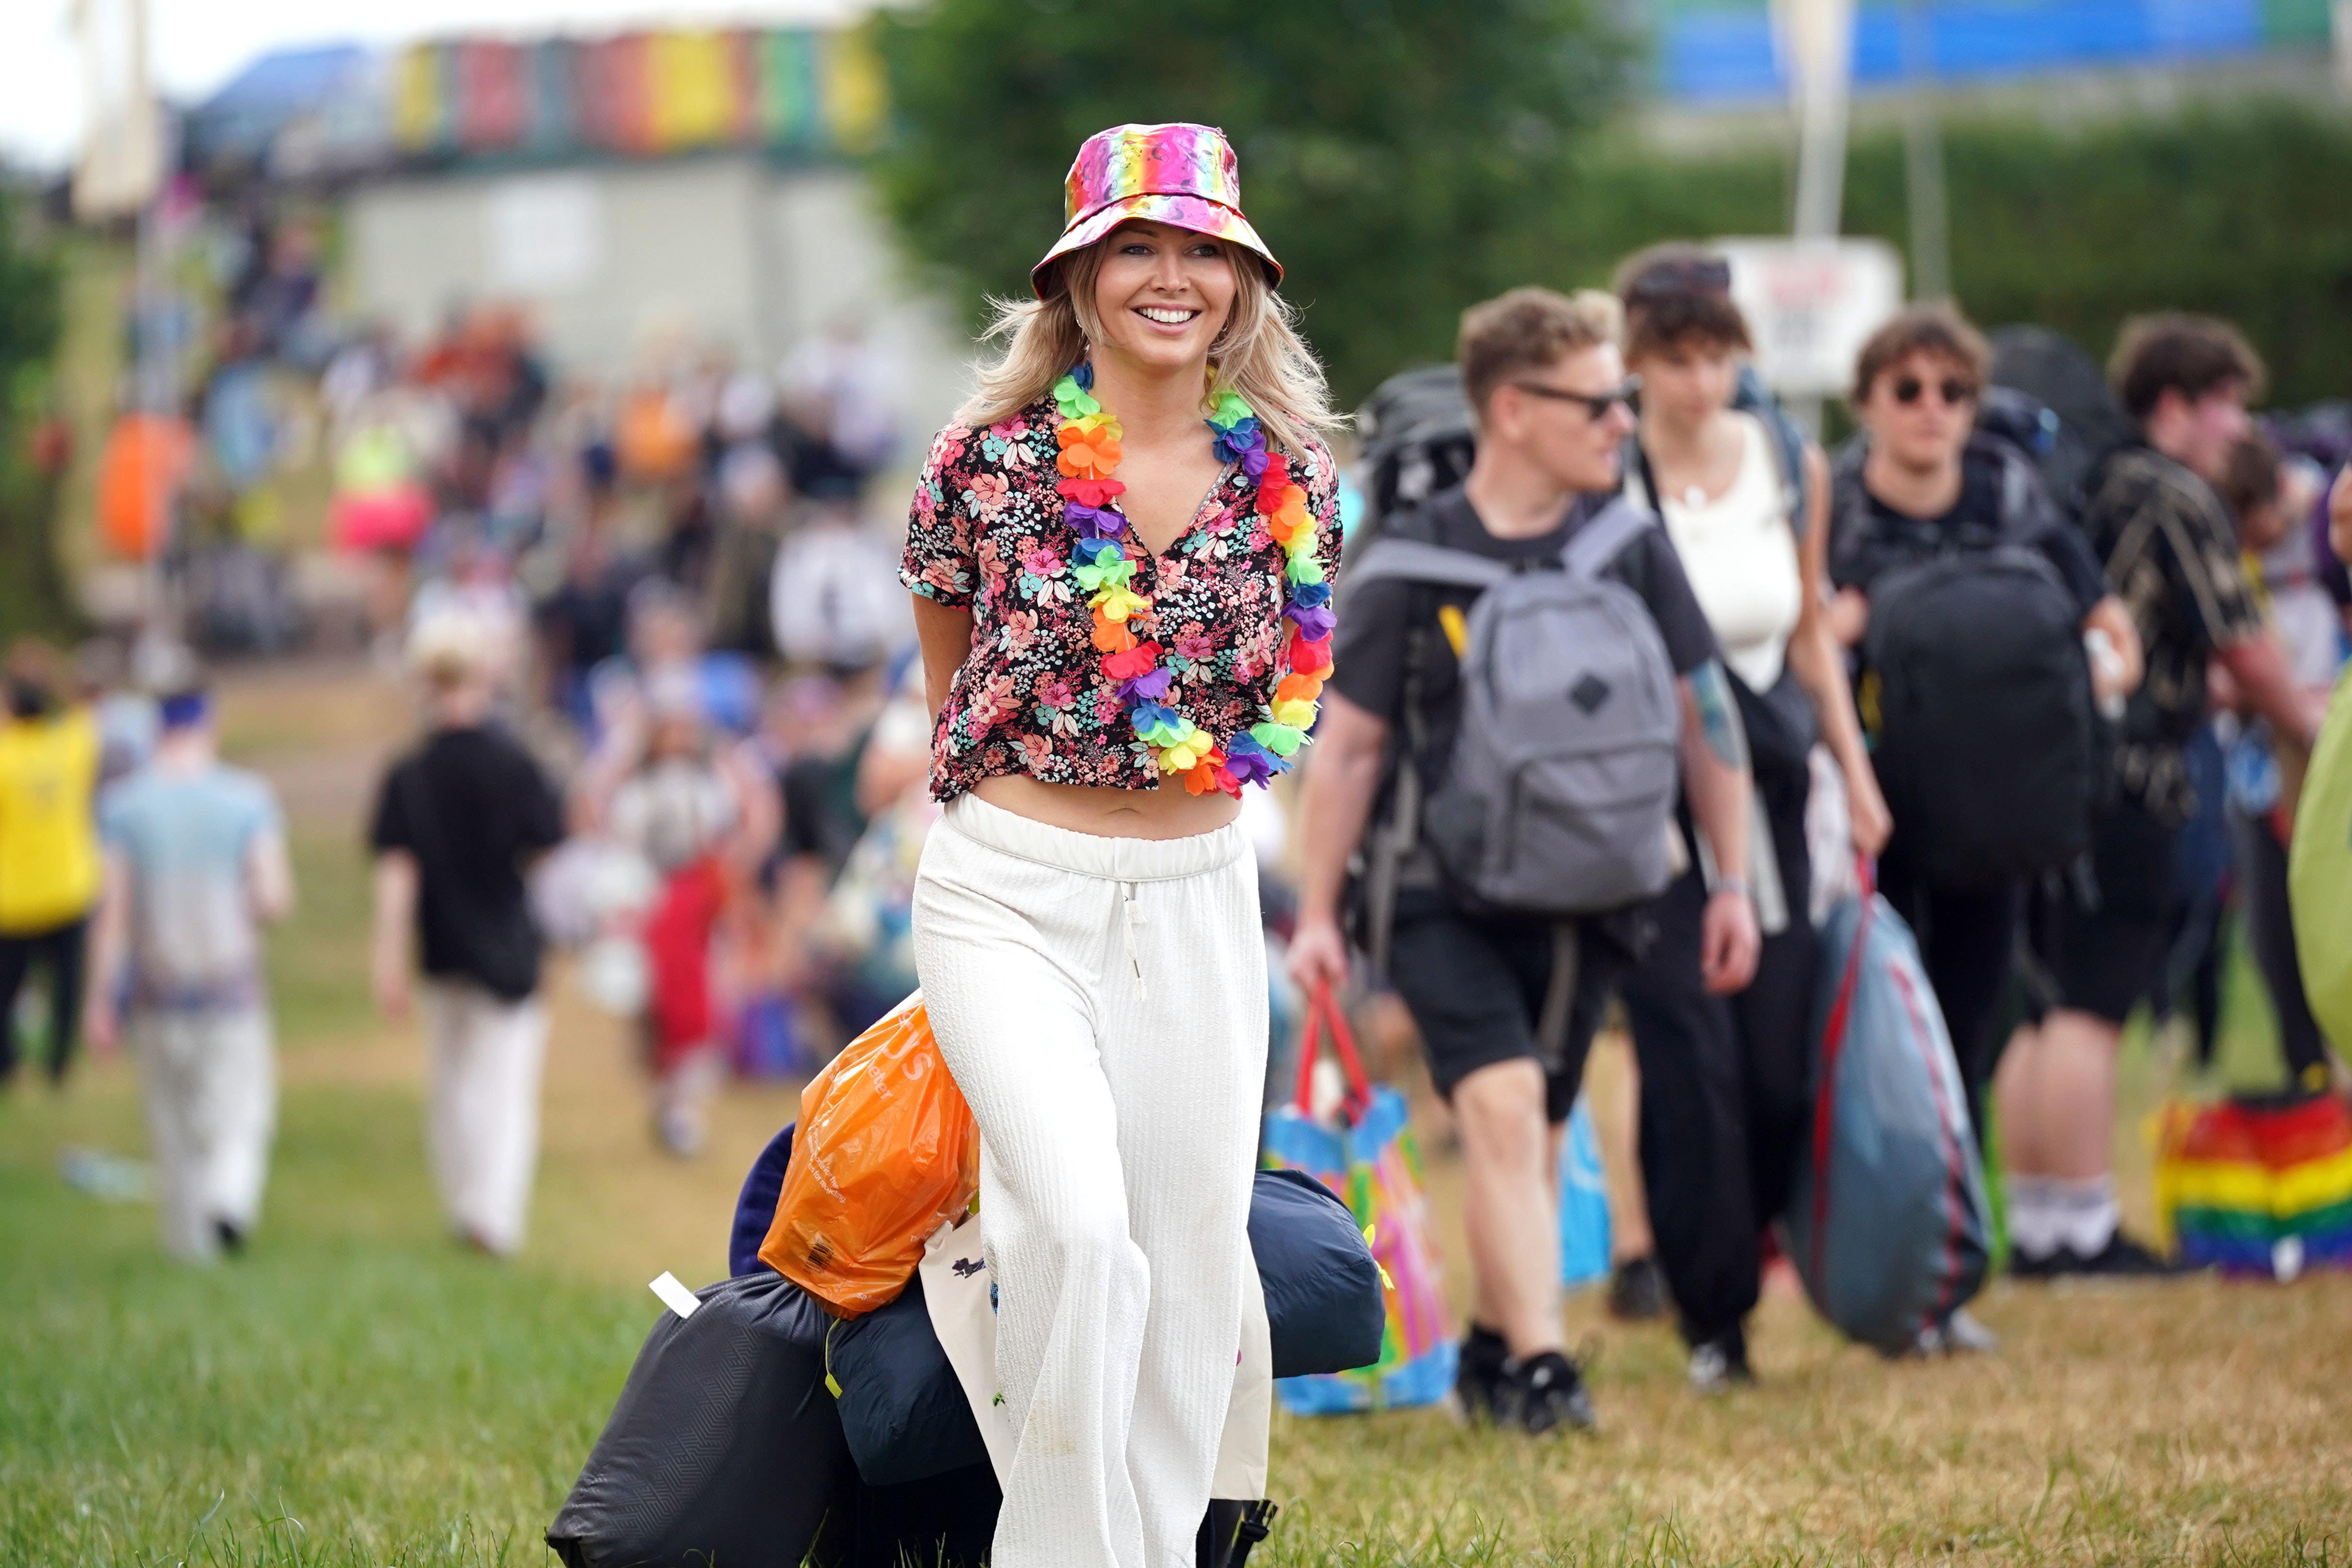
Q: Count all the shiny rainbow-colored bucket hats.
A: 1